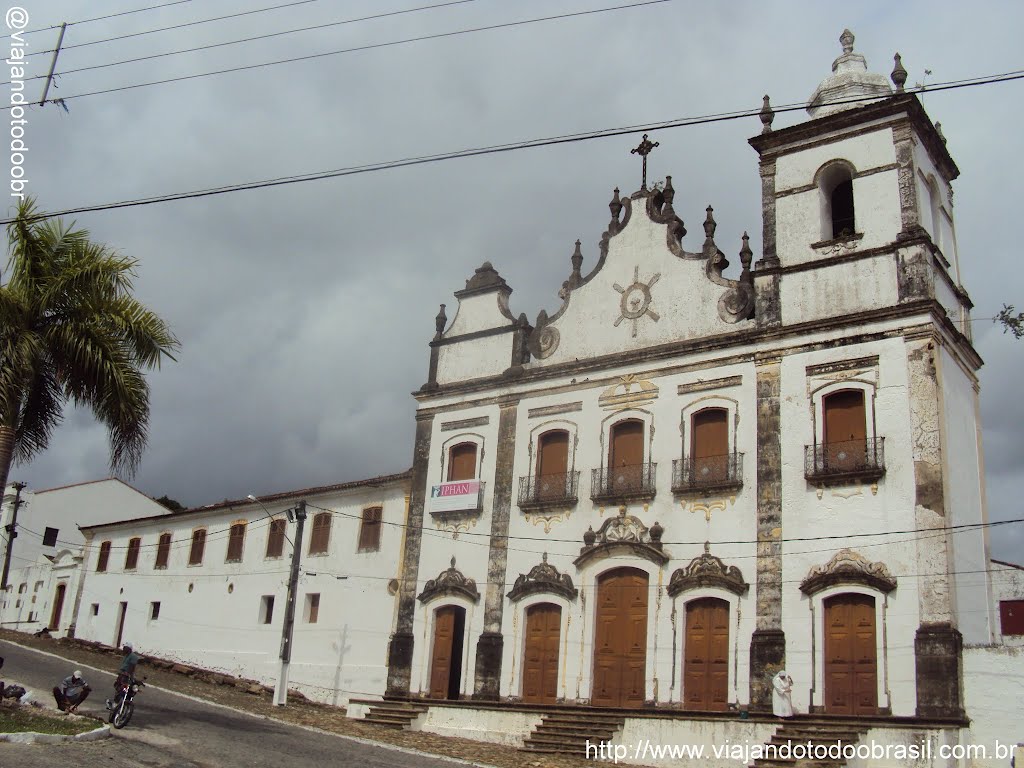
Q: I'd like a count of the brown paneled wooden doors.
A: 5